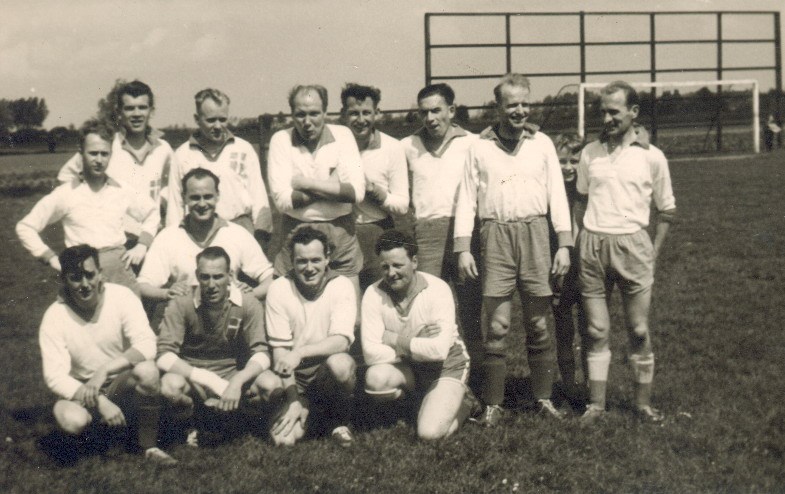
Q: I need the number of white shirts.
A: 12